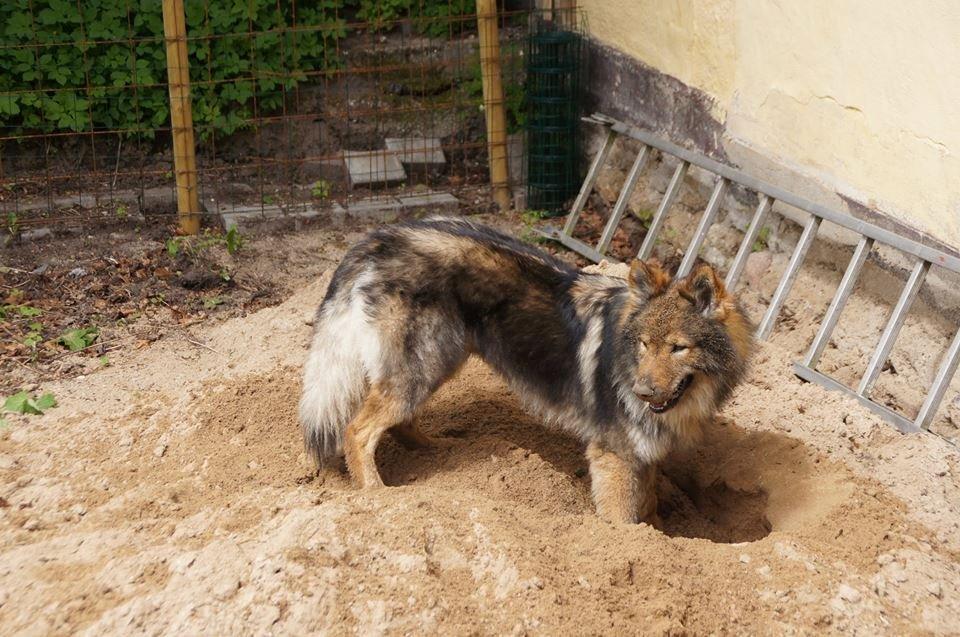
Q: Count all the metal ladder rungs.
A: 9